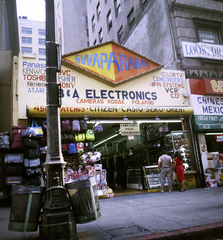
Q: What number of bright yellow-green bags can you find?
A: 2